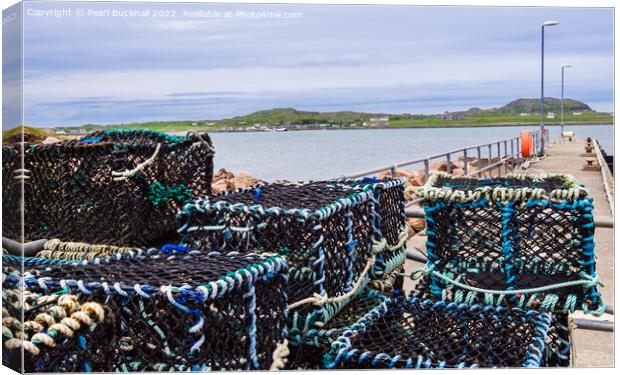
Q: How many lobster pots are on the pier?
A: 5